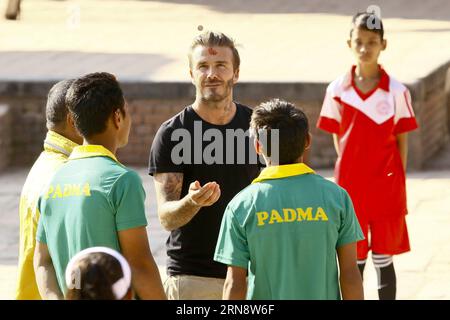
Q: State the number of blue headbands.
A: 0